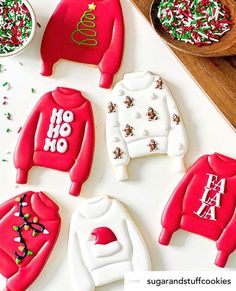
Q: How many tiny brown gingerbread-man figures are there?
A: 8